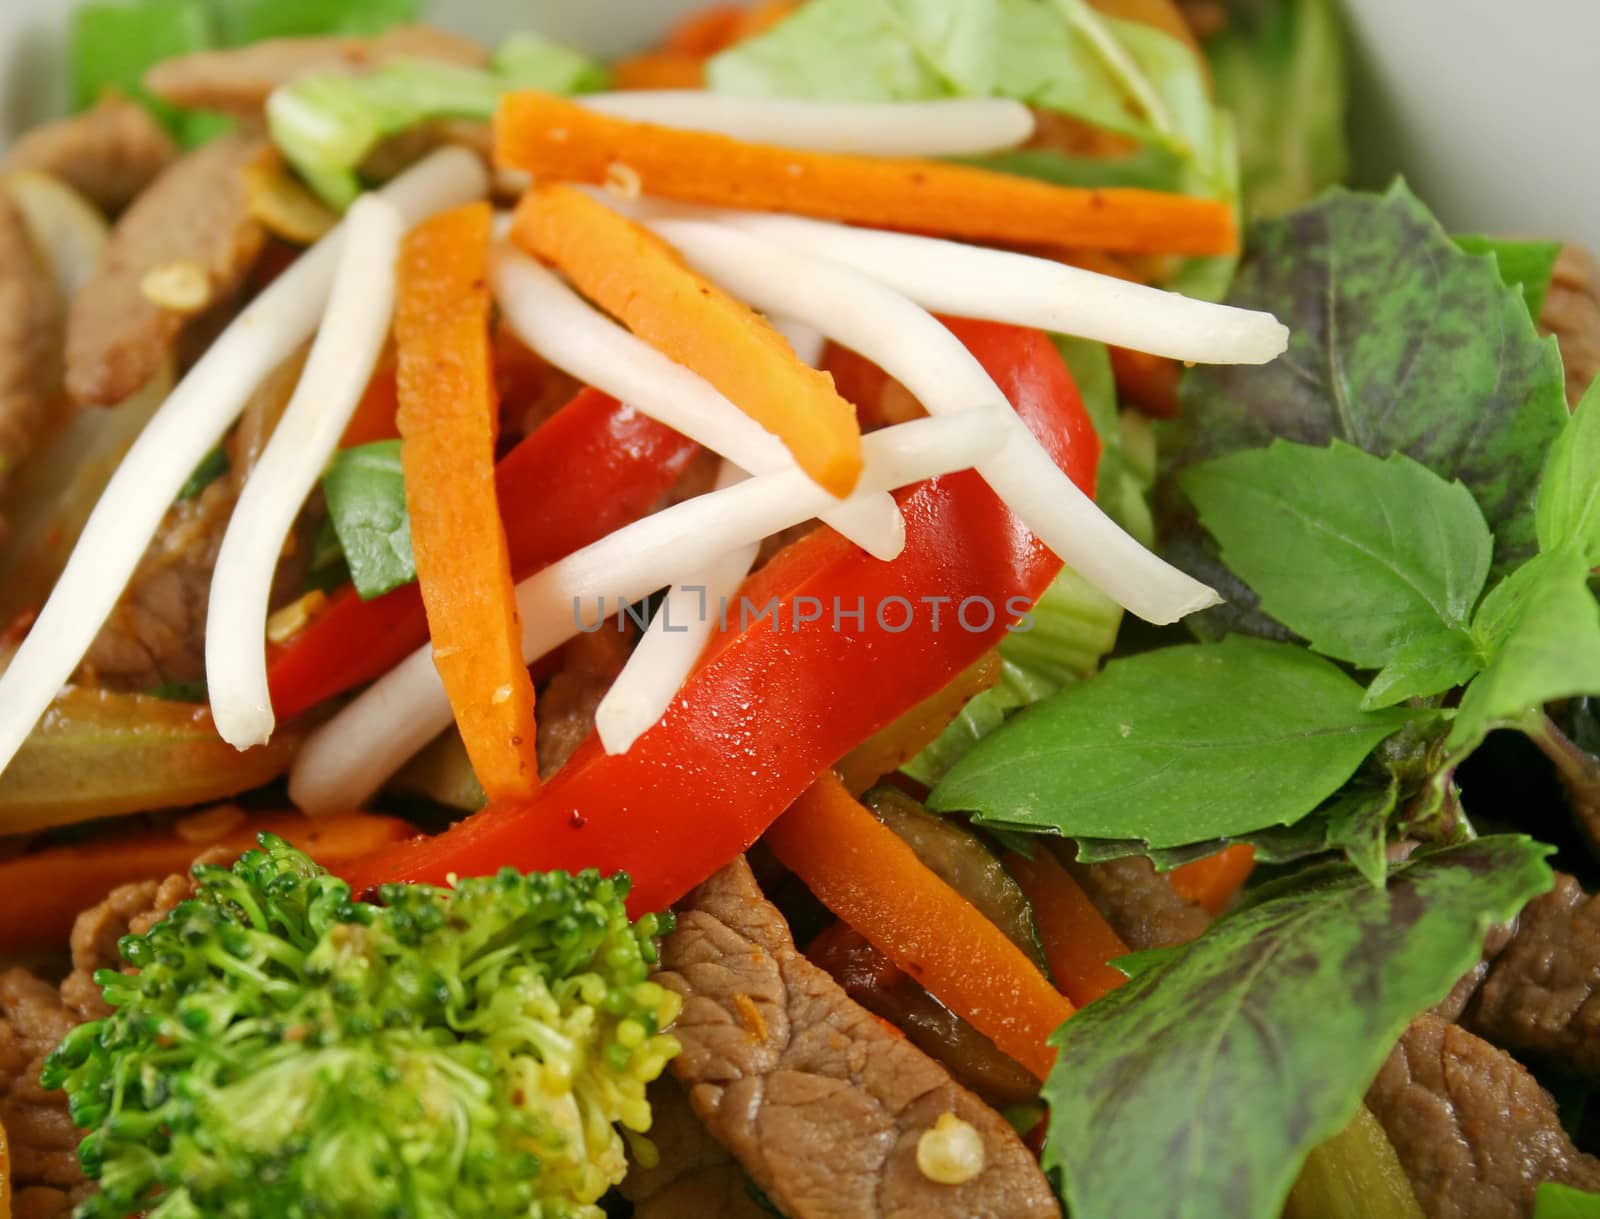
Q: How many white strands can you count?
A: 8